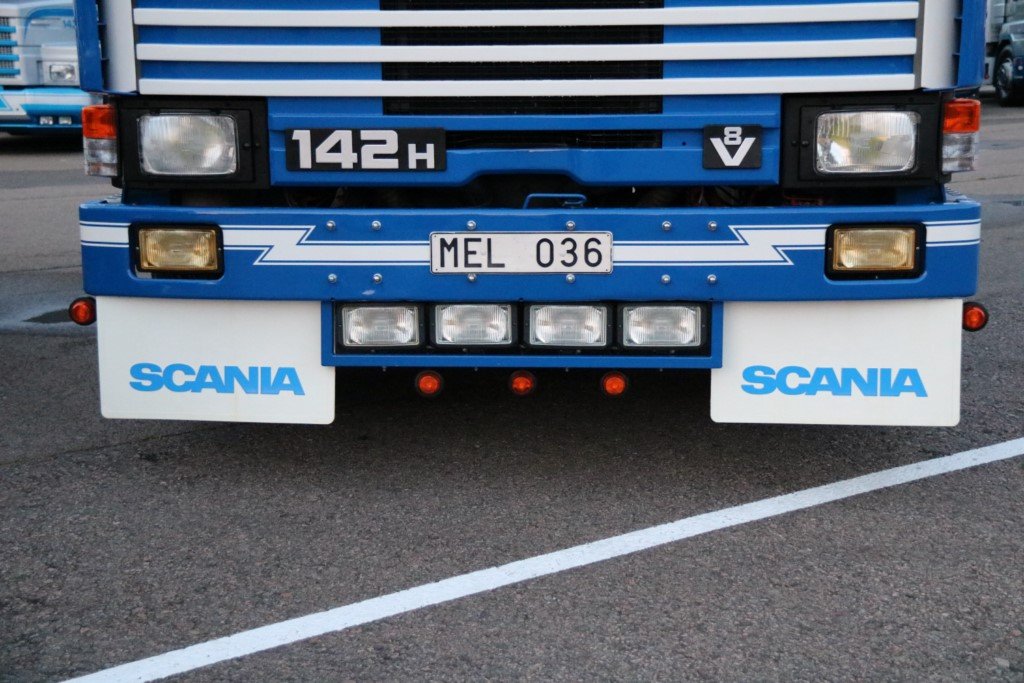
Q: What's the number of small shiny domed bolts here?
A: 12